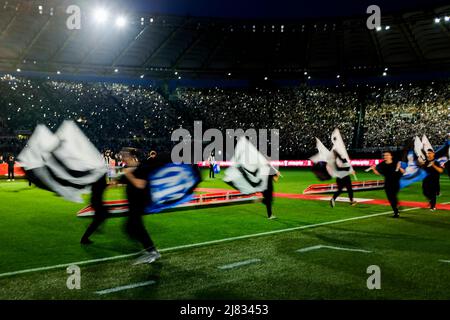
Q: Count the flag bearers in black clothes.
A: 6